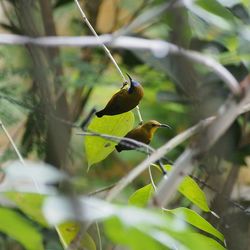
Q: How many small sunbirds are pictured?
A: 2